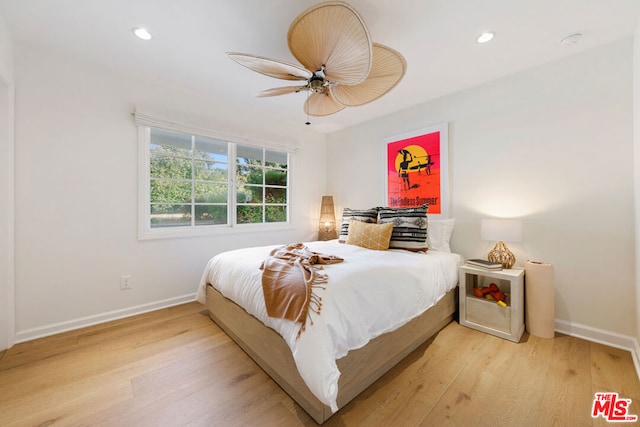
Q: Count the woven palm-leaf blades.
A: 5